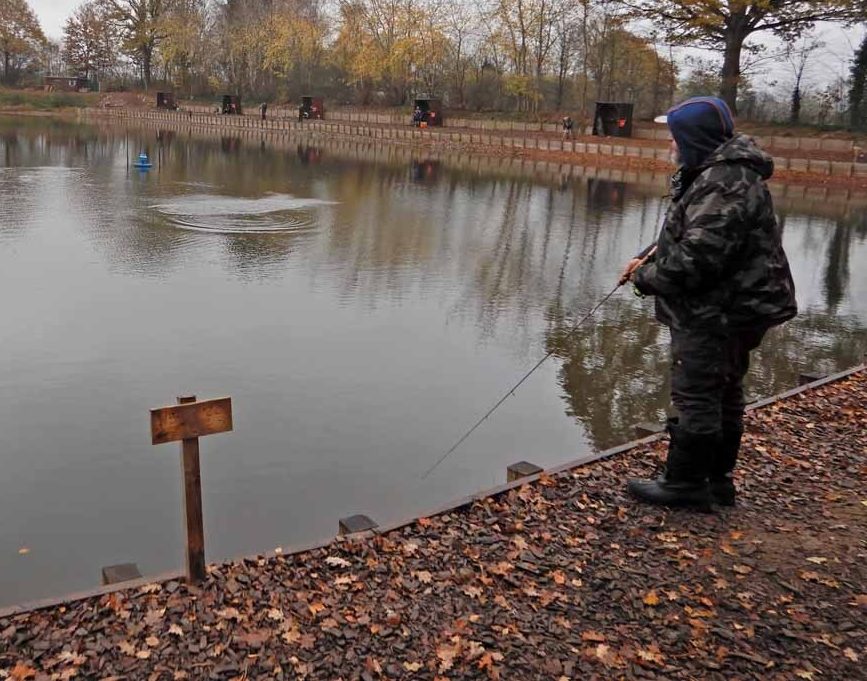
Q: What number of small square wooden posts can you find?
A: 5